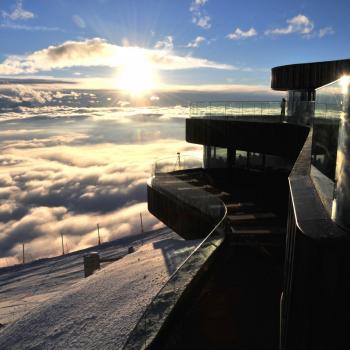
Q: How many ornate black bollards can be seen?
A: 0